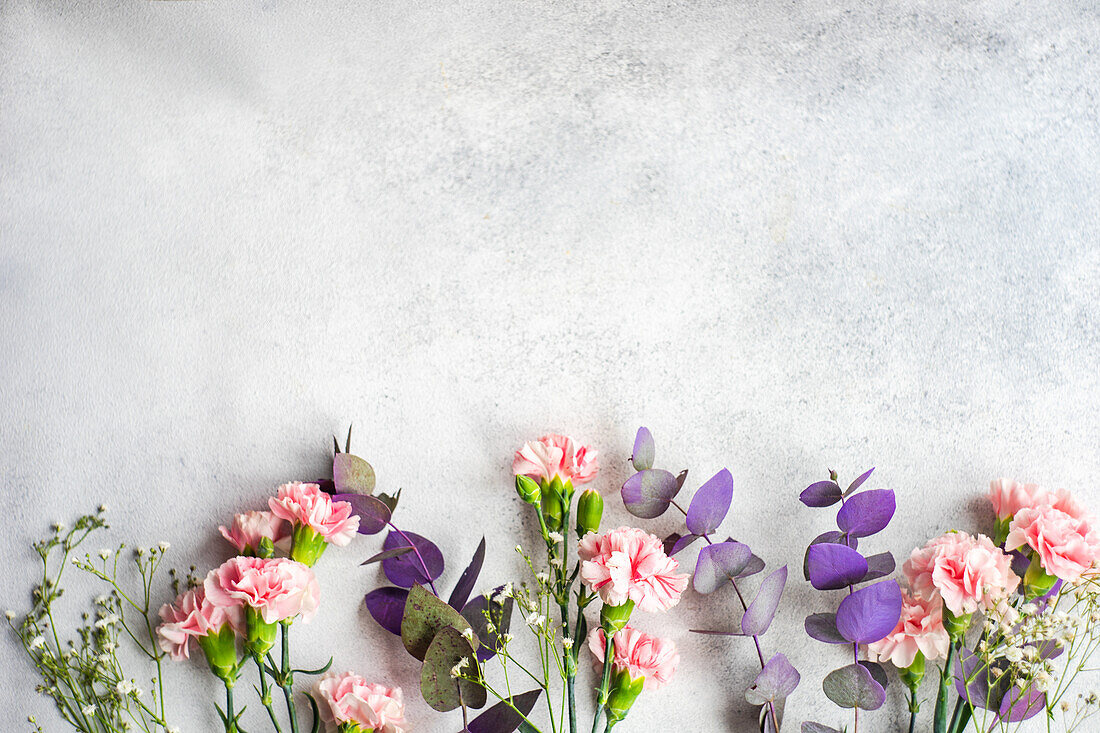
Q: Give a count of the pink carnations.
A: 12